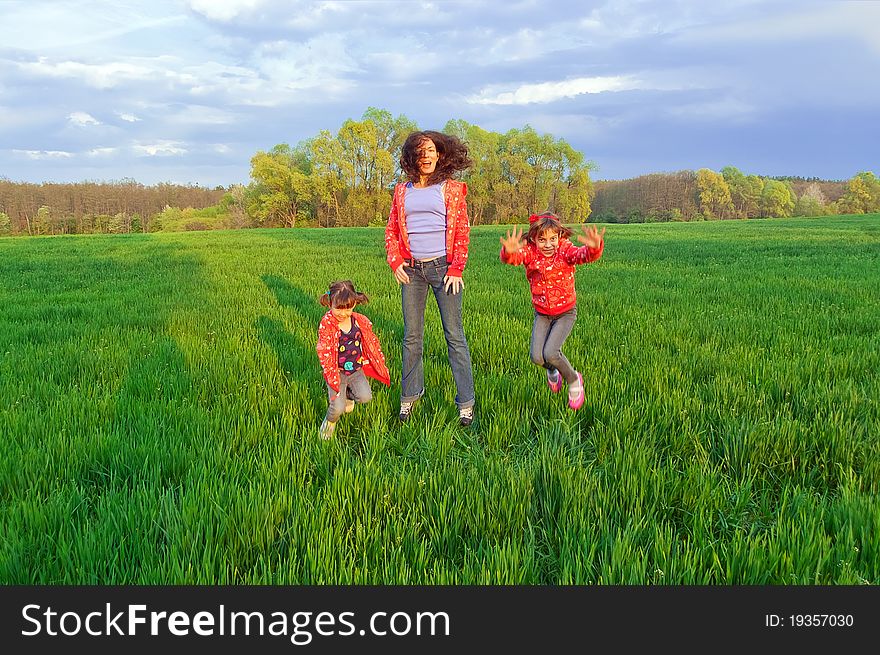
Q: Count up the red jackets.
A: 3